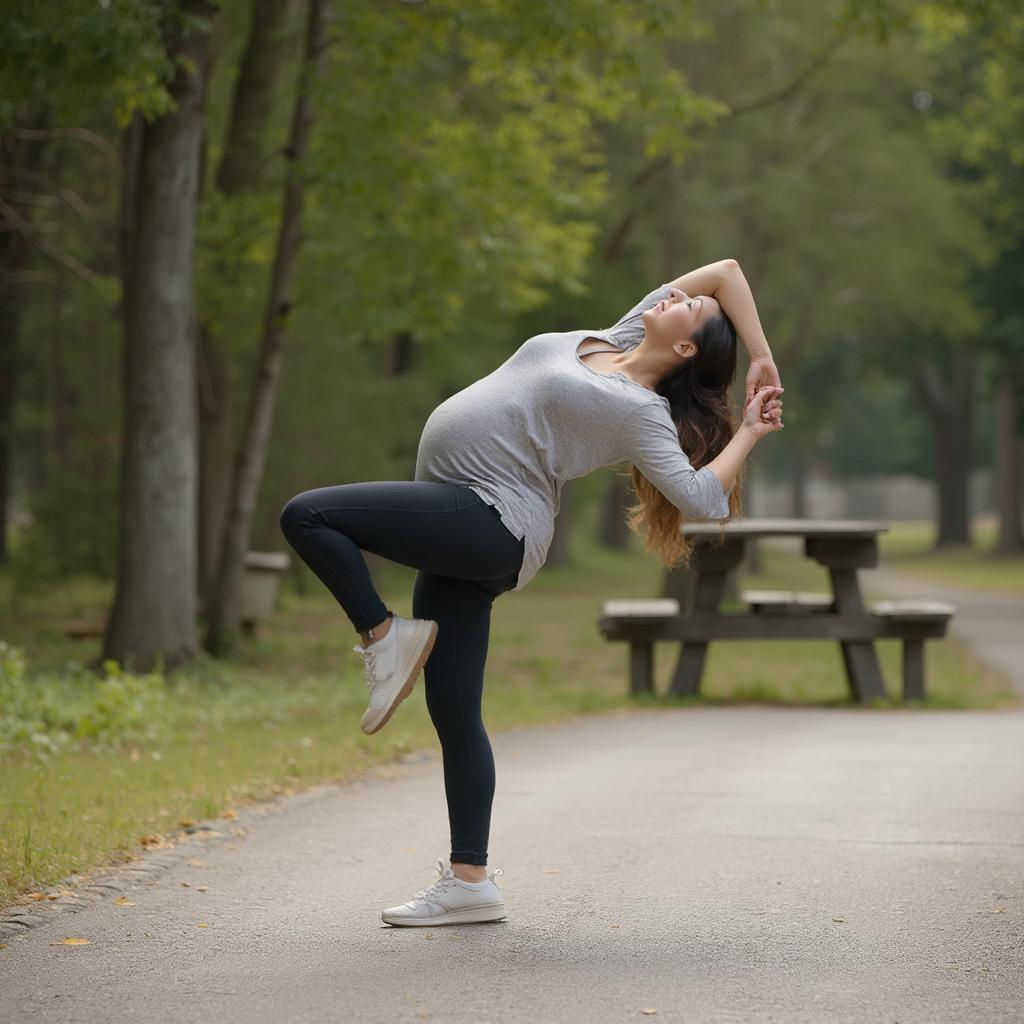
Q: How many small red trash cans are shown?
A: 0